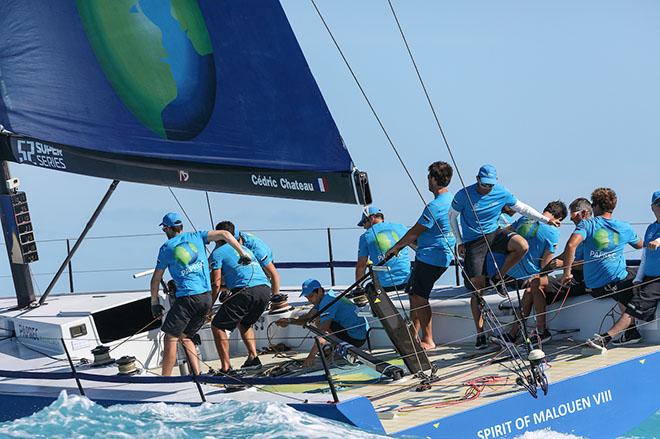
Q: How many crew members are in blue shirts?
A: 11